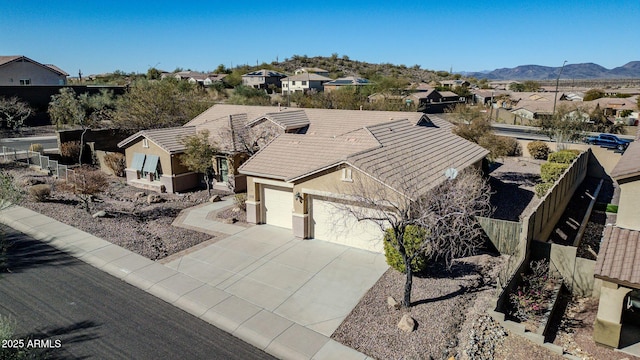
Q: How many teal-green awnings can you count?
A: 2